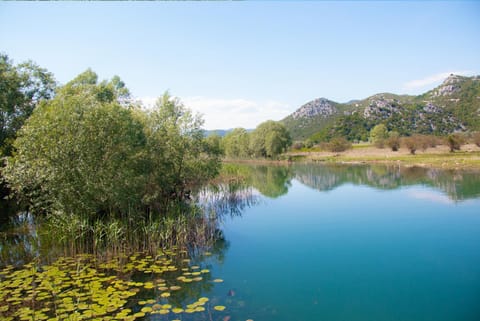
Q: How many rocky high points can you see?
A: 3